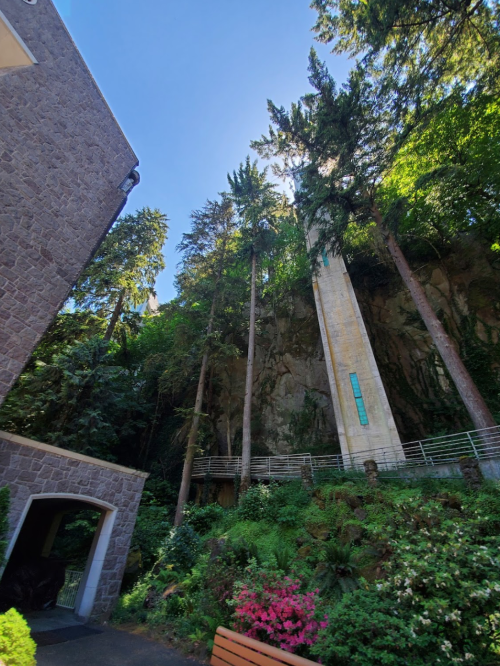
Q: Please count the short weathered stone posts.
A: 3